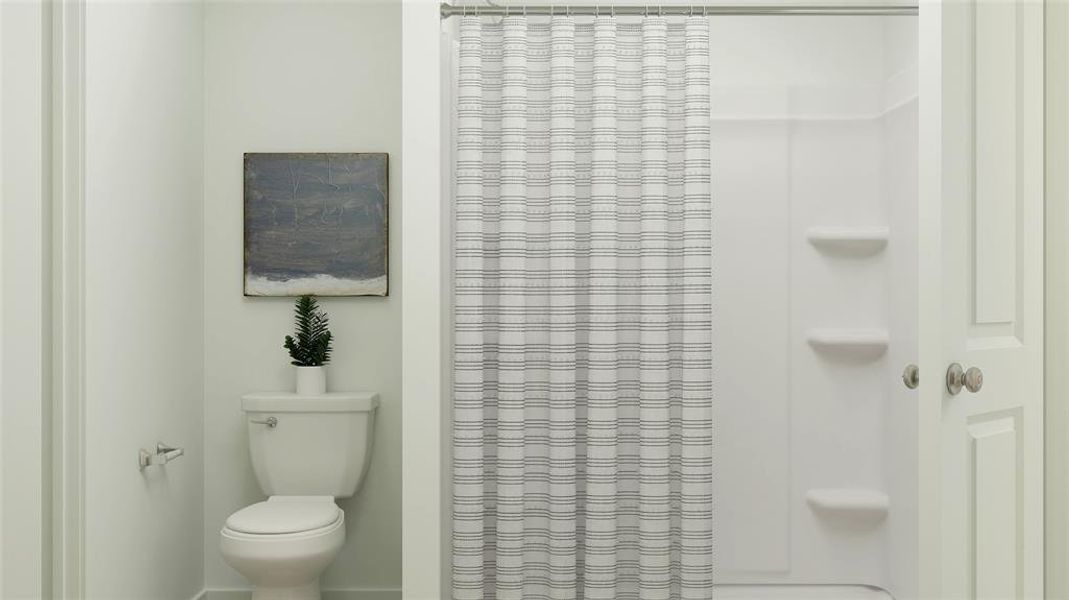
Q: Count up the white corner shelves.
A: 3